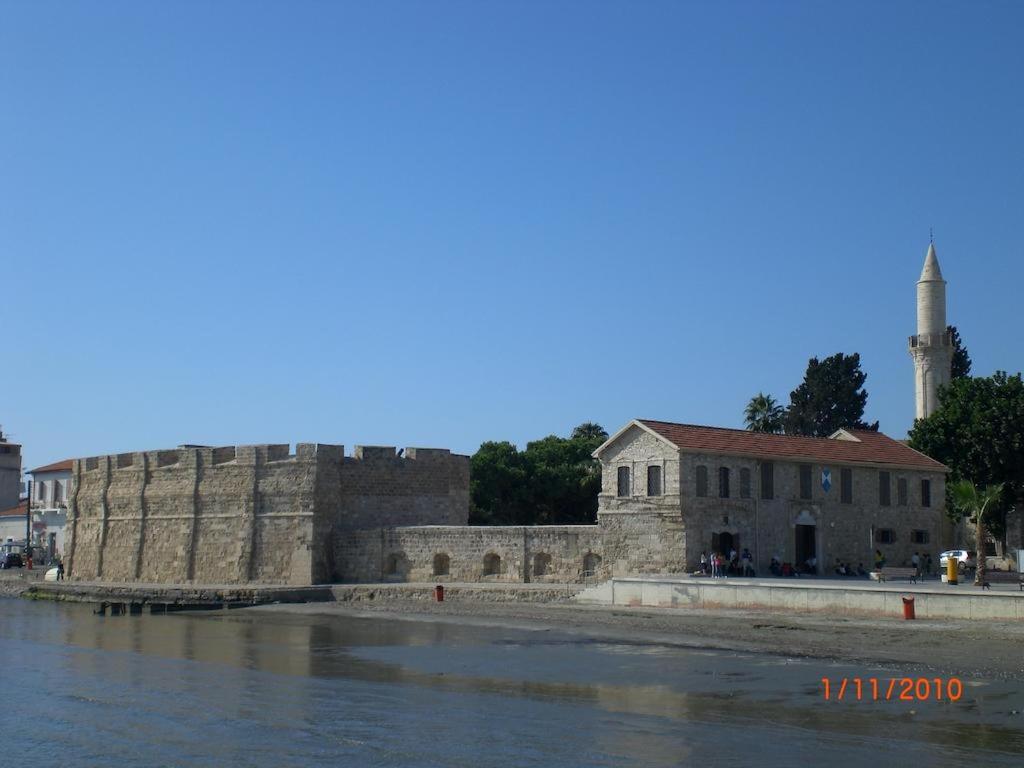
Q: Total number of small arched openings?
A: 5